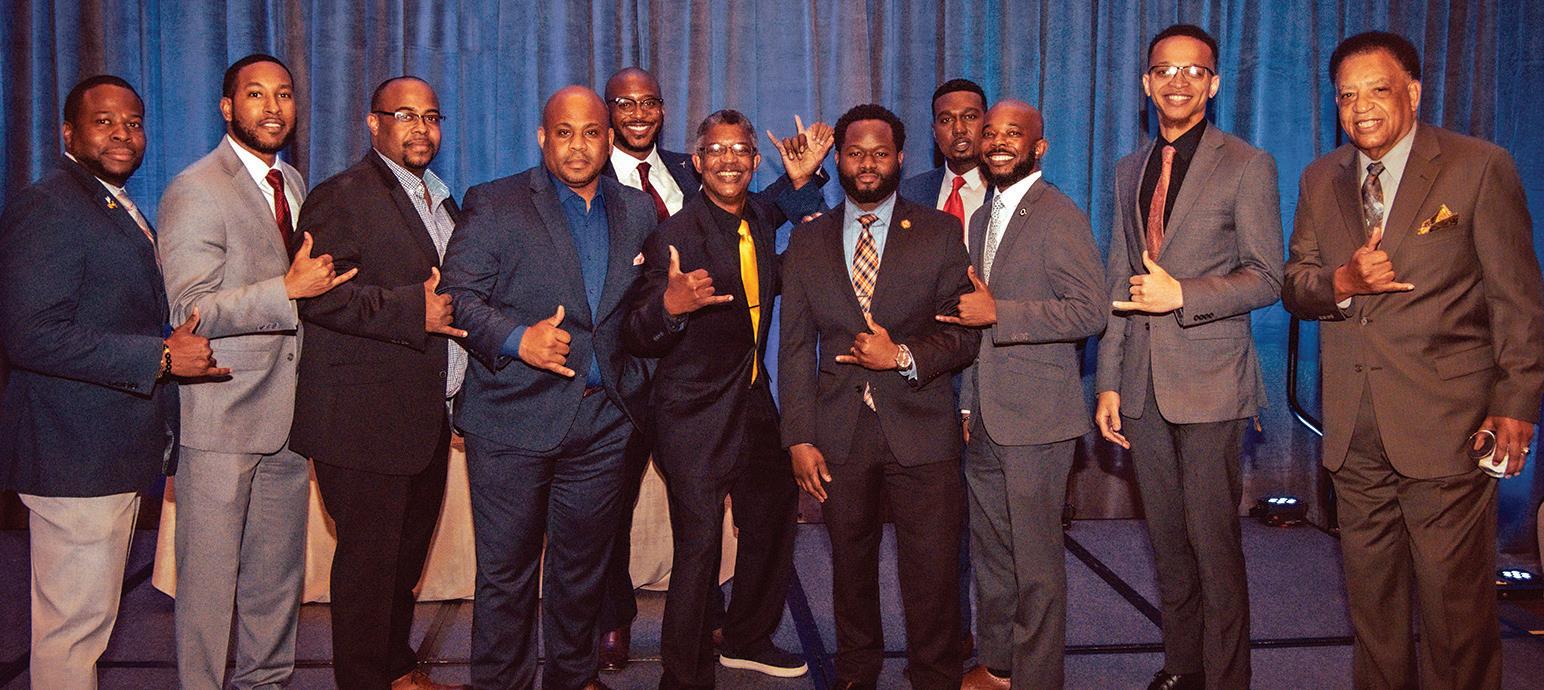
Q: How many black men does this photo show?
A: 11